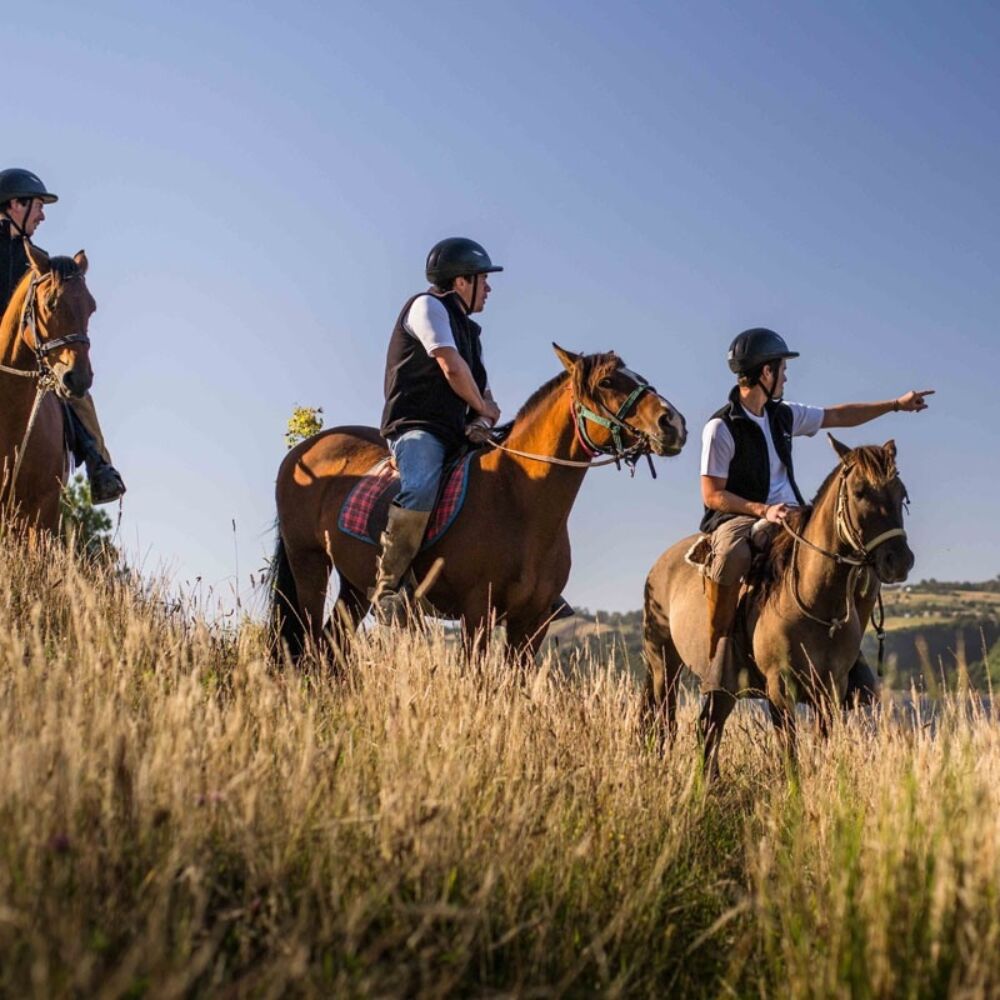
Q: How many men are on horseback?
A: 3